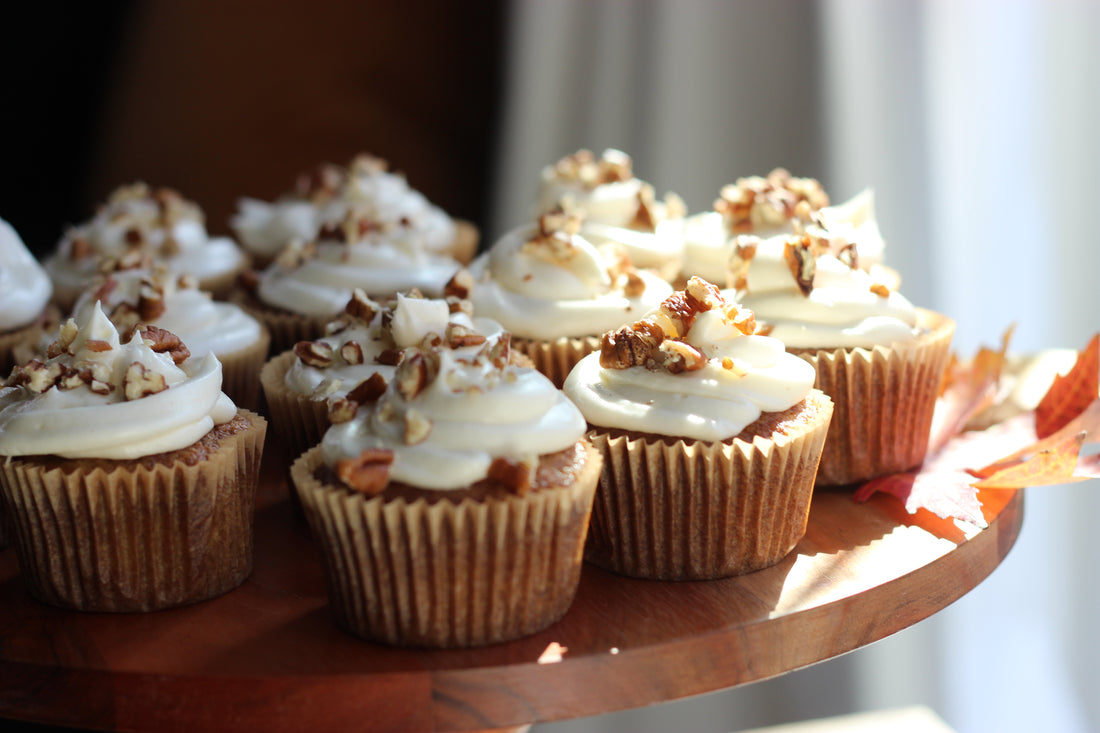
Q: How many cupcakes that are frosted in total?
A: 13